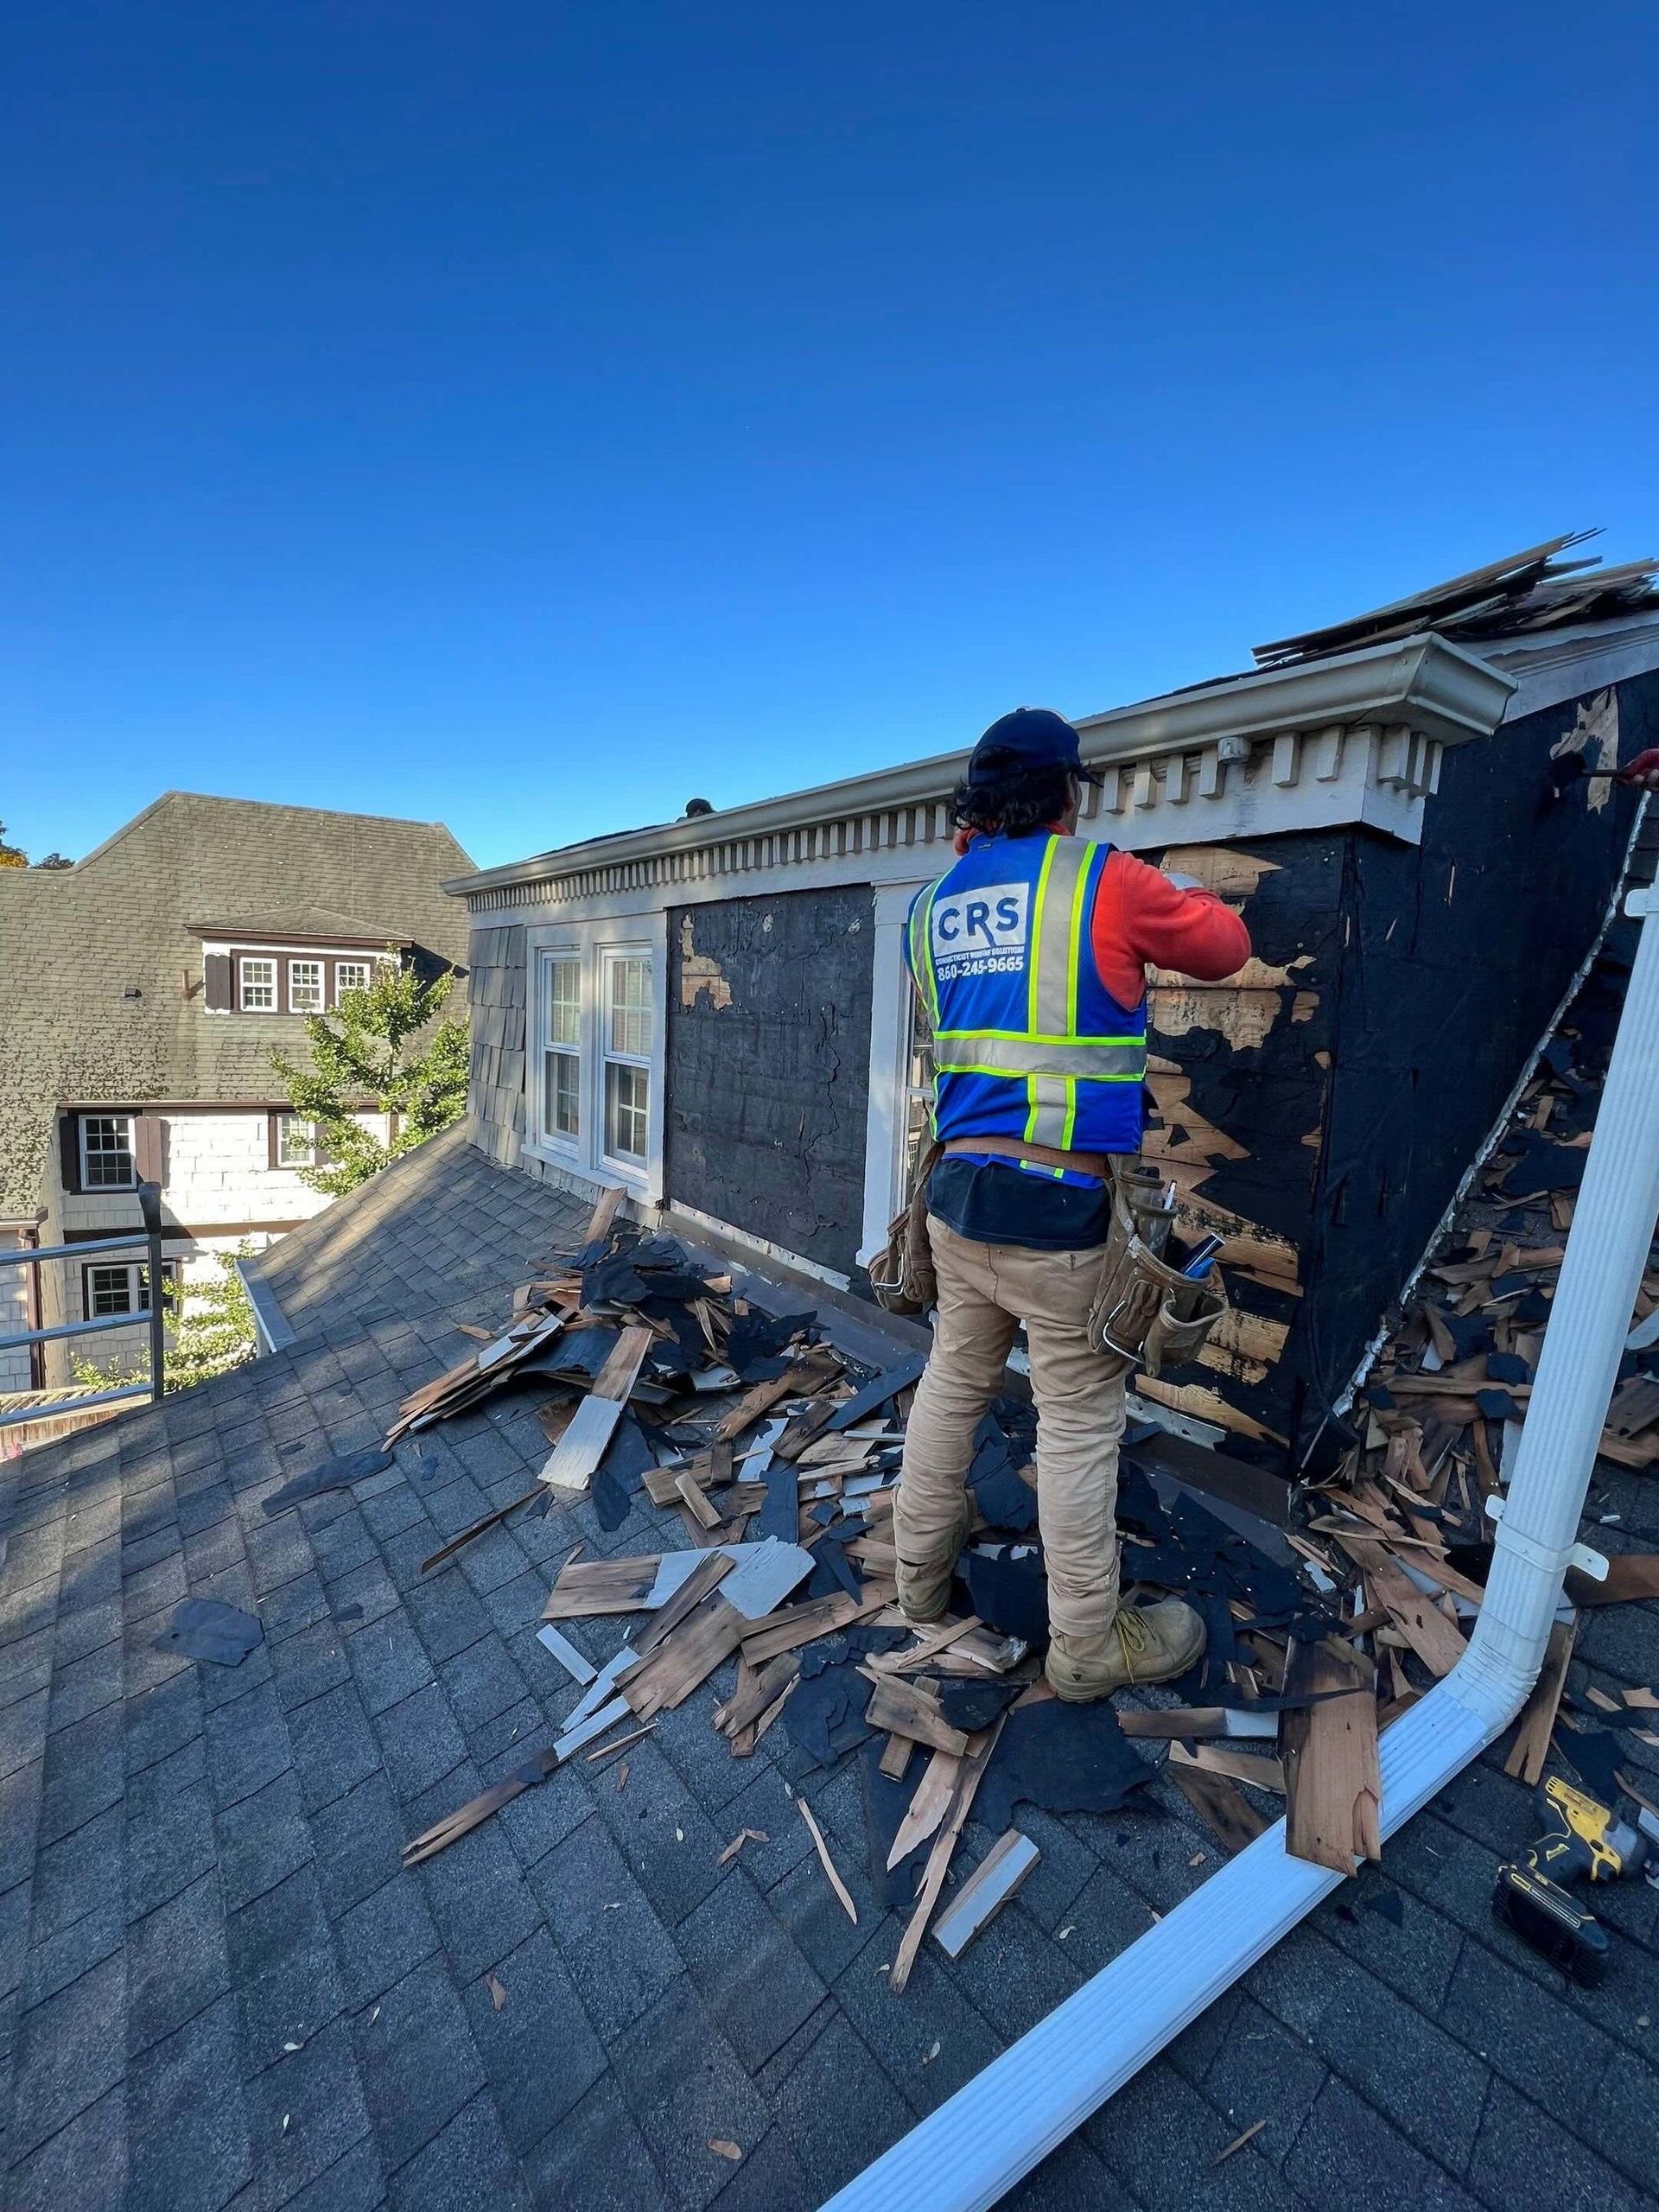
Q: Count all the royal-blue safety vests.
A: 1